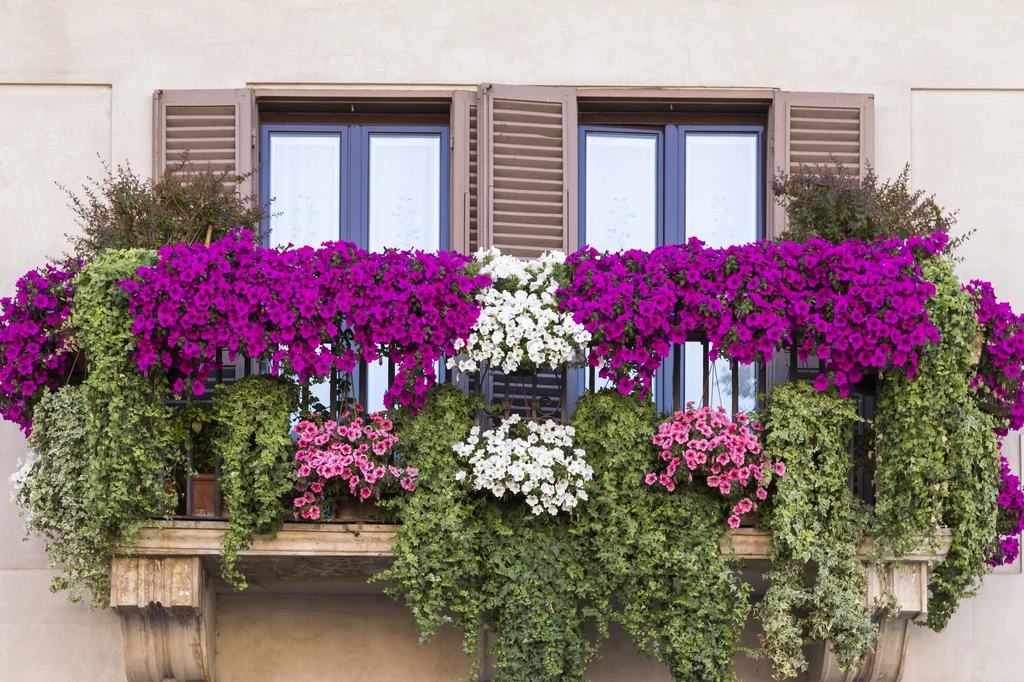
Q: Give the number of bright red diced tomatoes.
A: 0